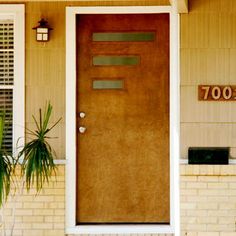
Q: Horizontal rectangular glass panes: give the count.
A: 3